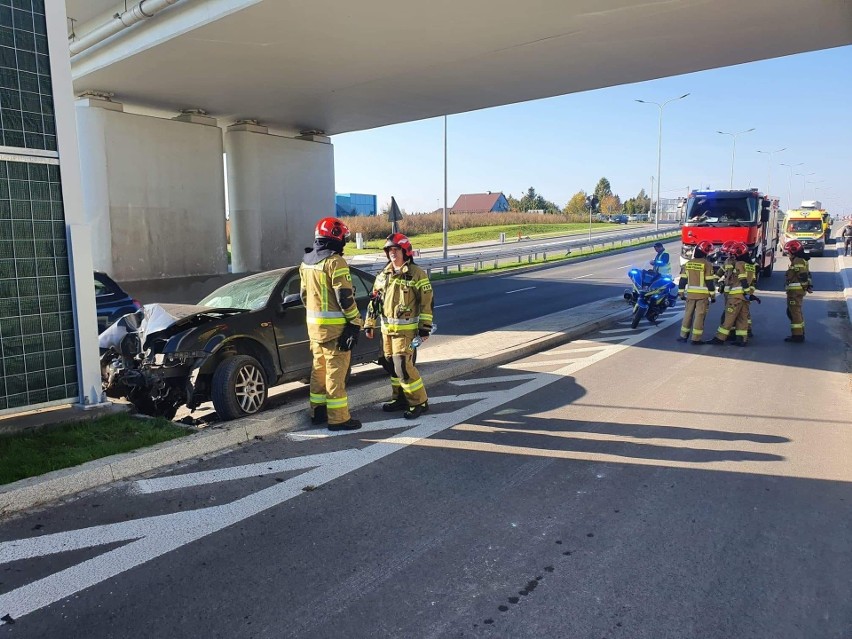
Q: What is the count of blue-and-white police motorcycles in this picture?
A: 1